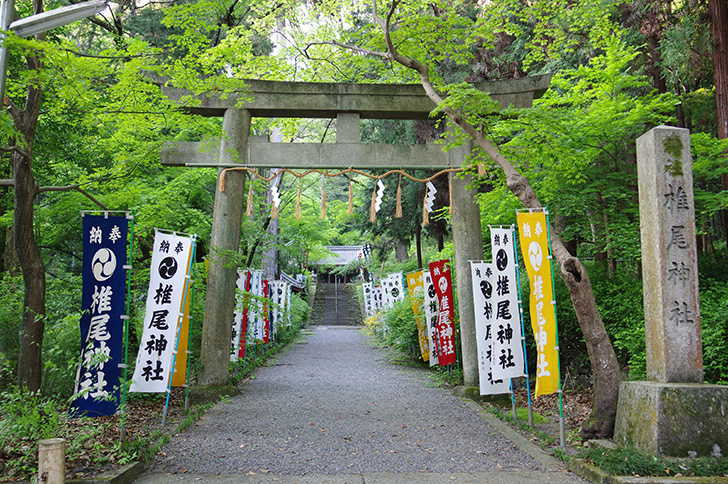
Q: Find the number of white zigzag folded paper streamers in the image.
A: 3